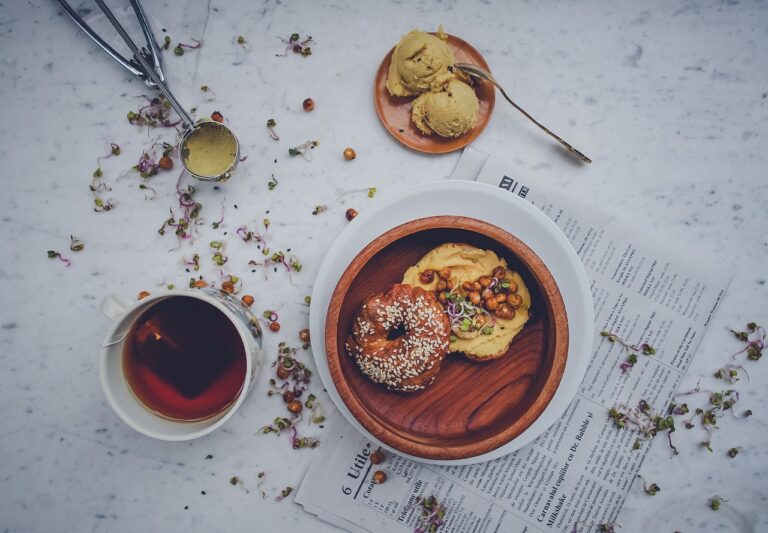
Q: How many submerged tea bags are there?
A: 1